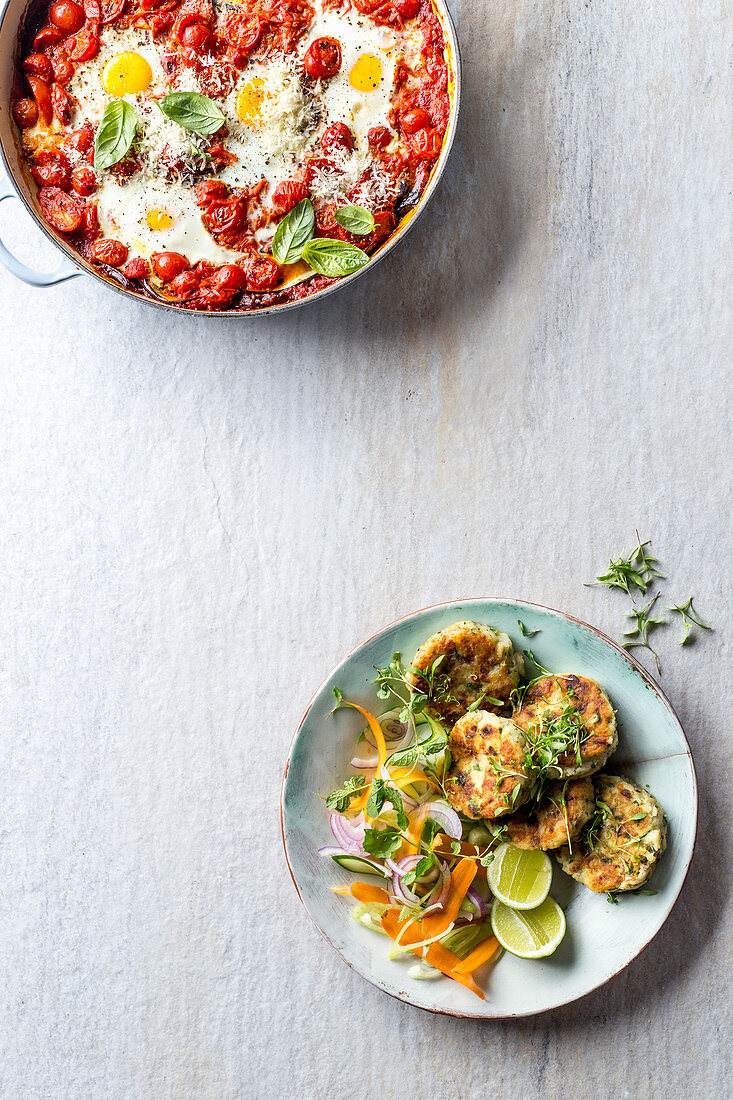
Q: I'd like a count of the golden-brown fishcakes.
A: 5